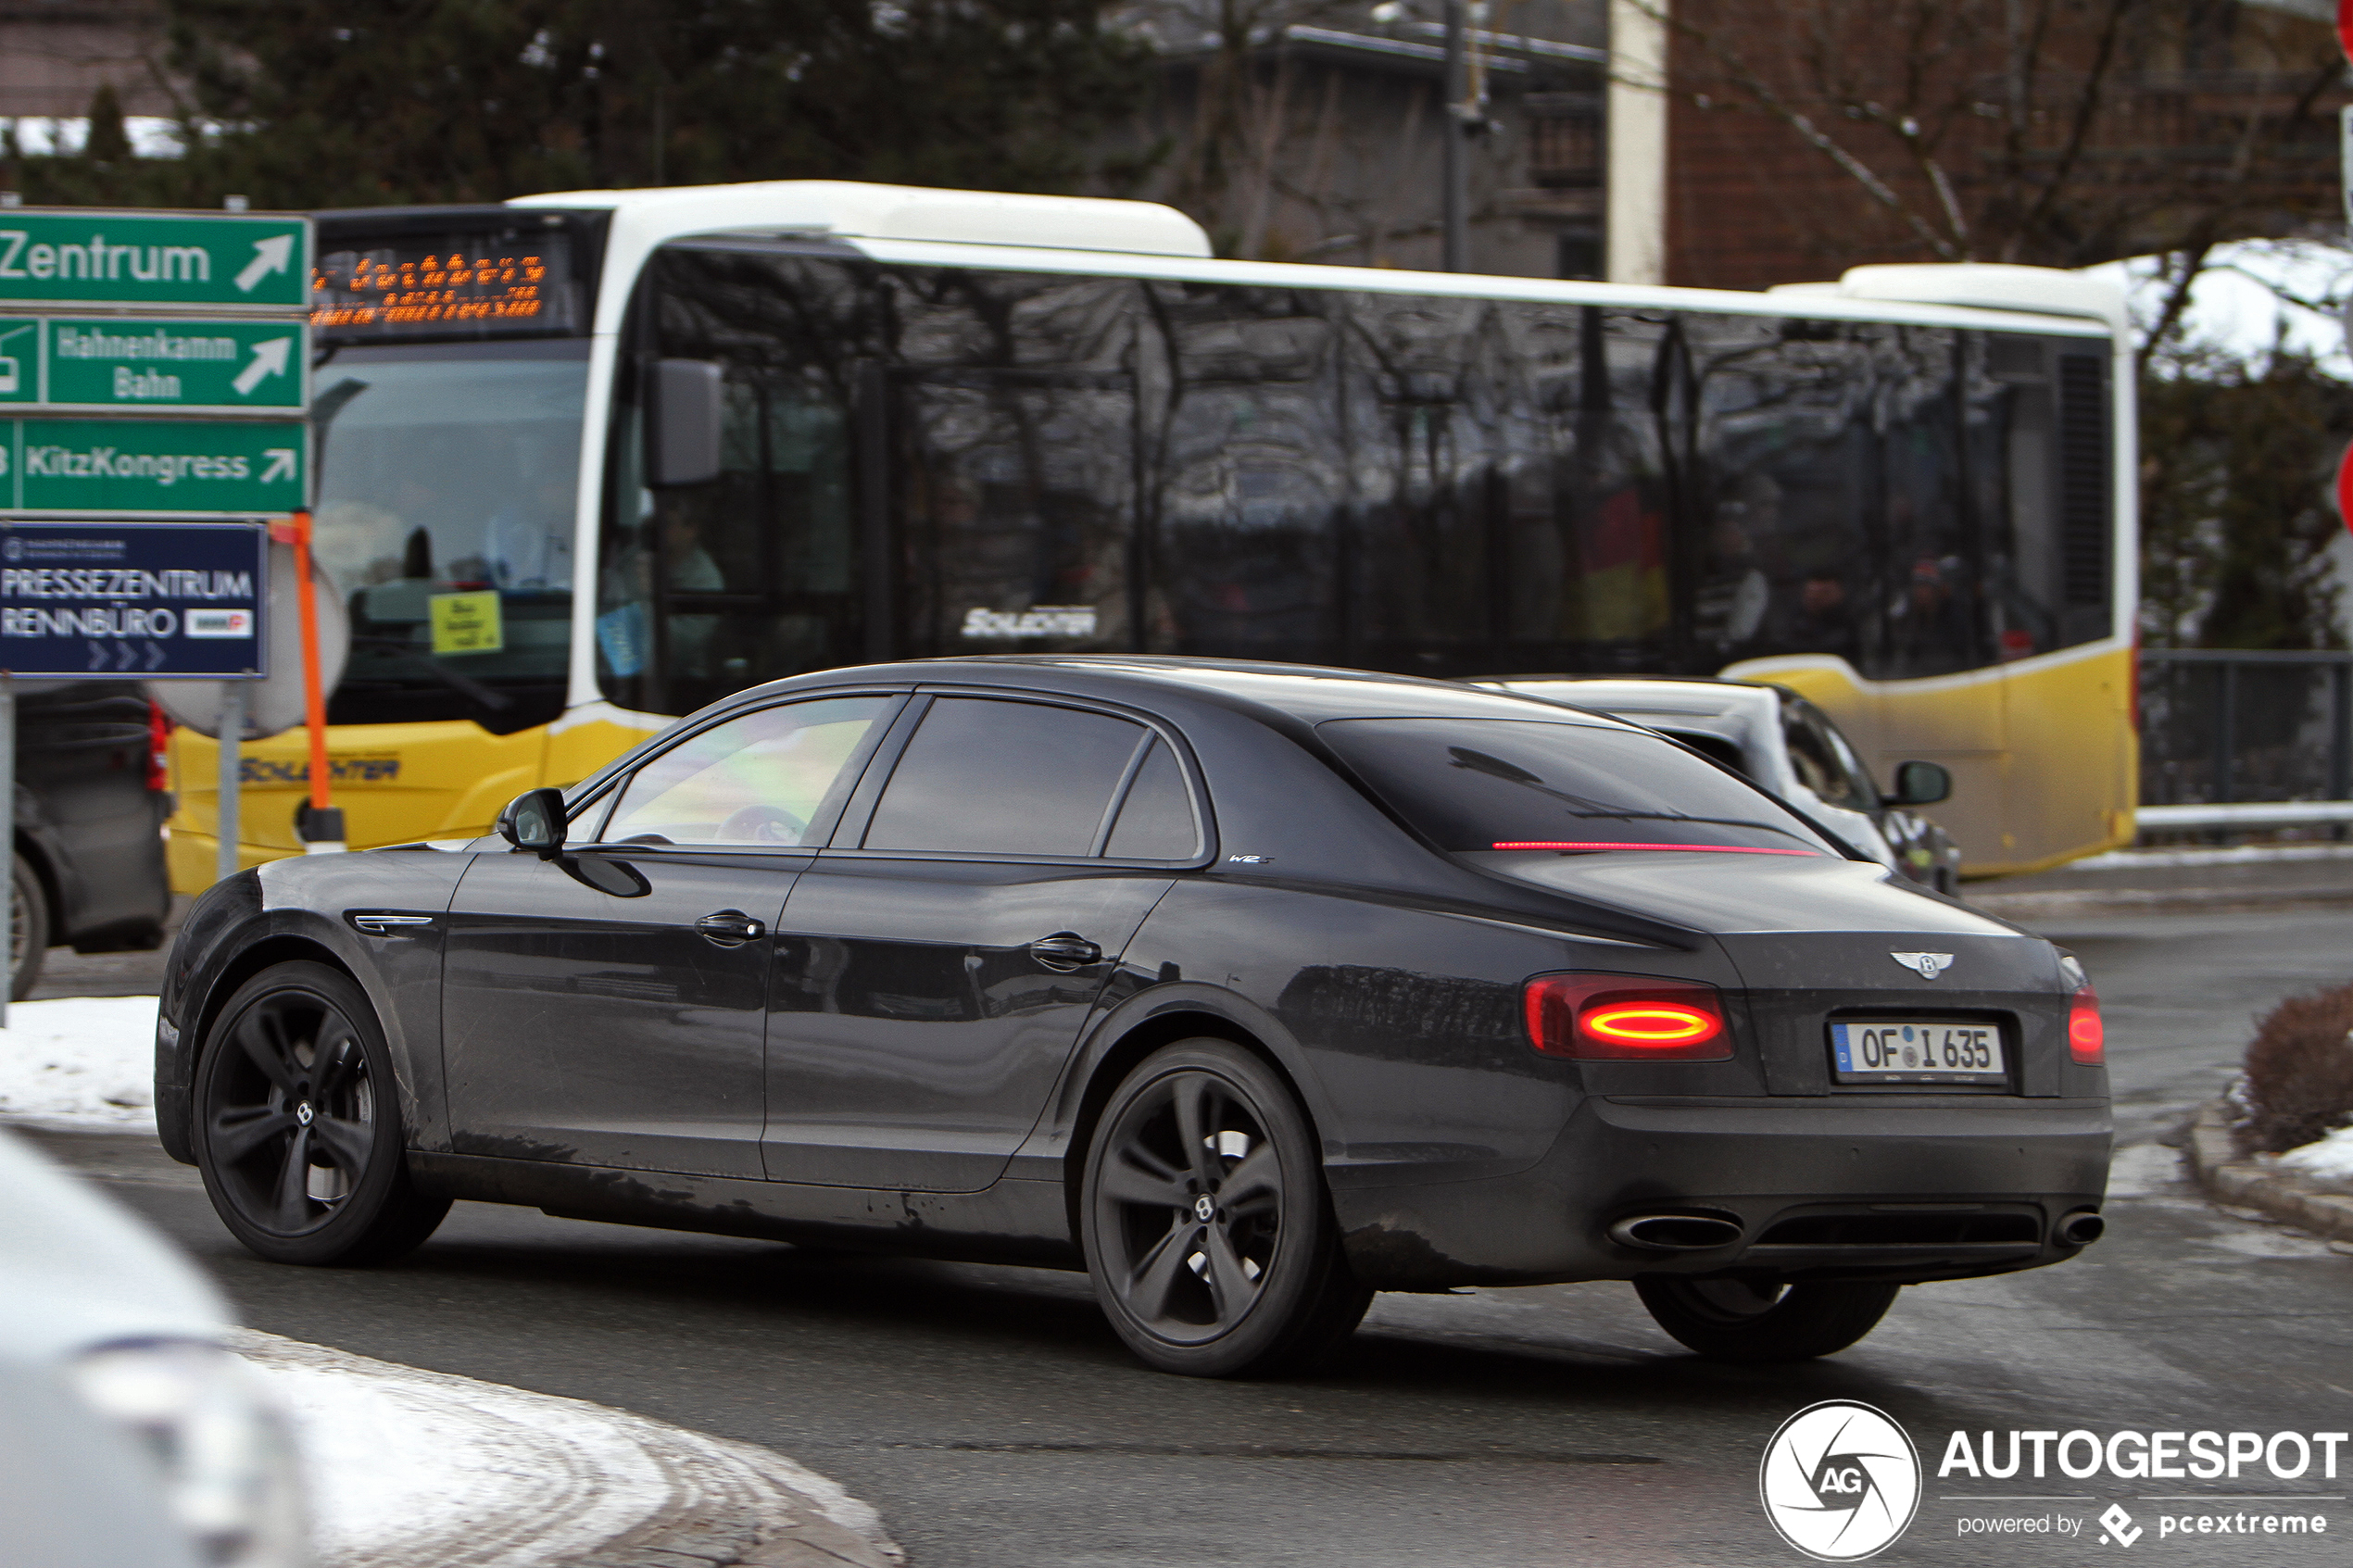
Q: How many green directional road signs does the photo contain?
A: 3